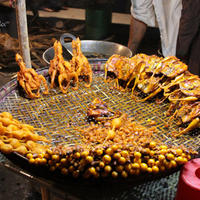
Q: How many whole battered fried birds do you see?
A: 3